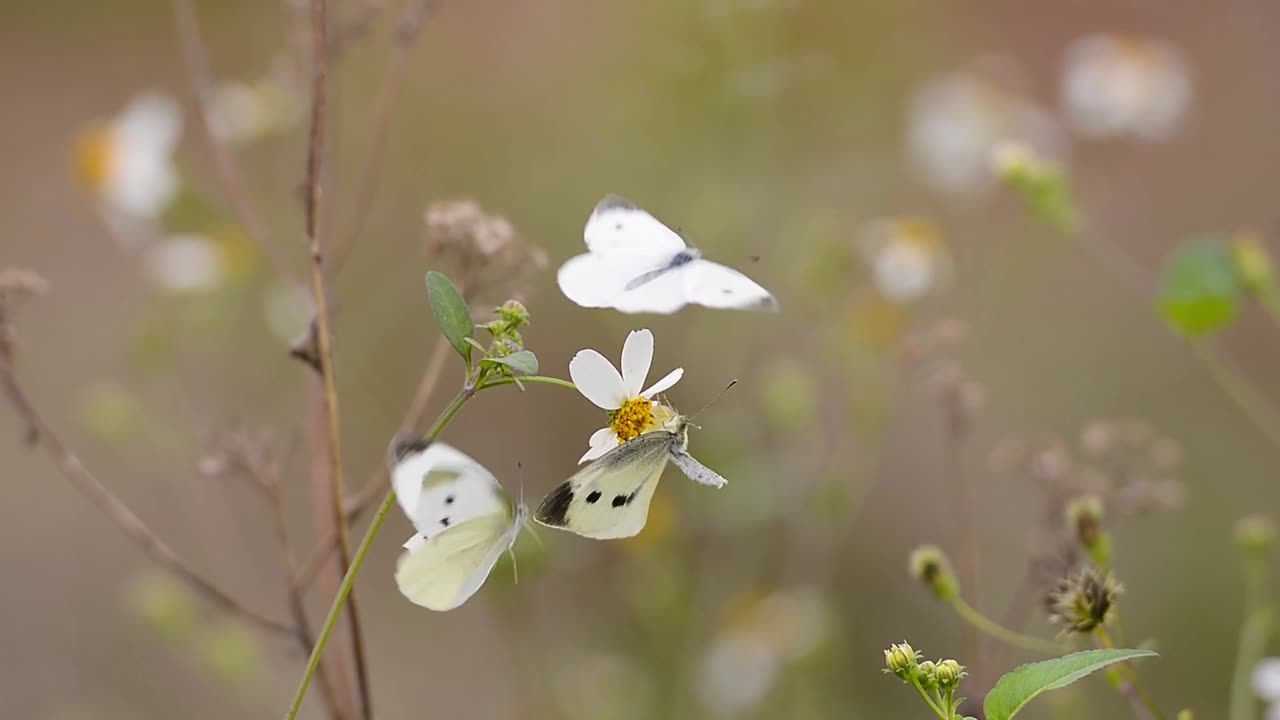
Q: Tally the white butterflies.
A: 3